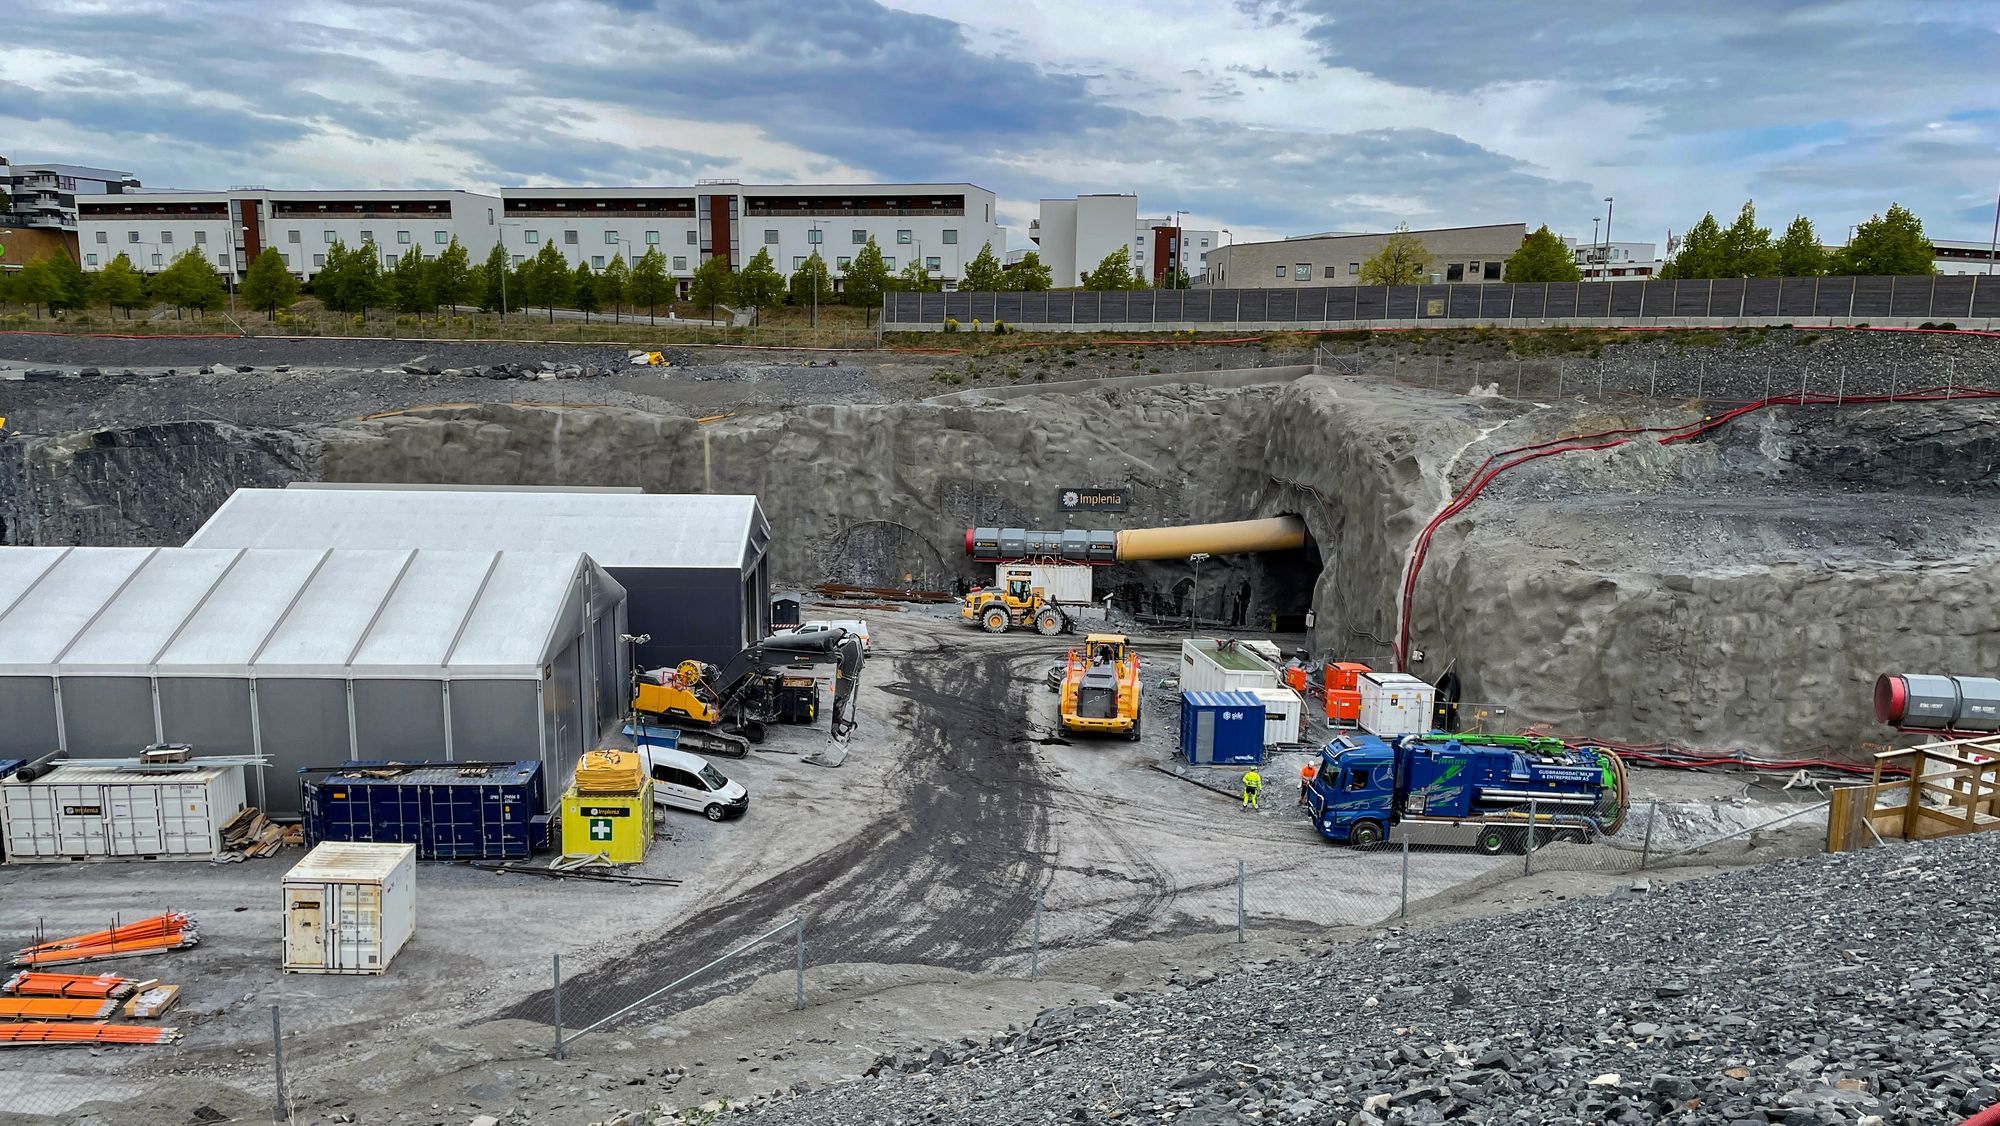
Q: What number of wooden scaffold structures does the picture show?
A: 1